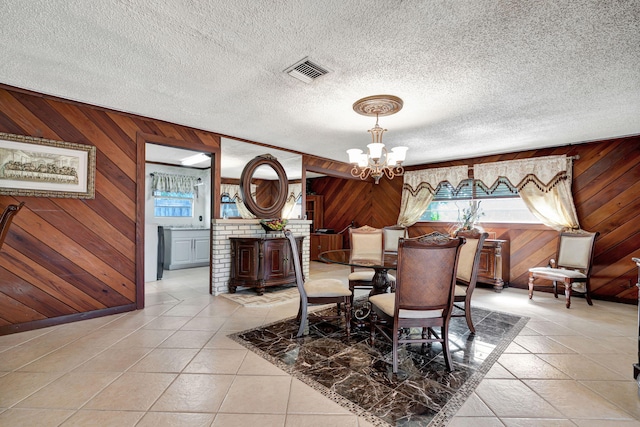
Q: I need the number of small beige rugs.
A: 1